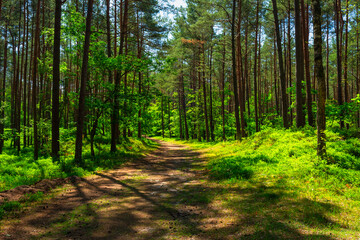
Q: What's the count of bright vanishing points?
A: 1